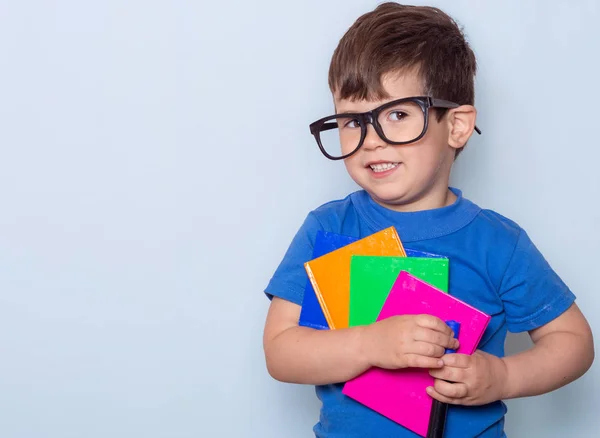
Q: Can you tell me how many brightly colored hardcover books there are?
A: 4